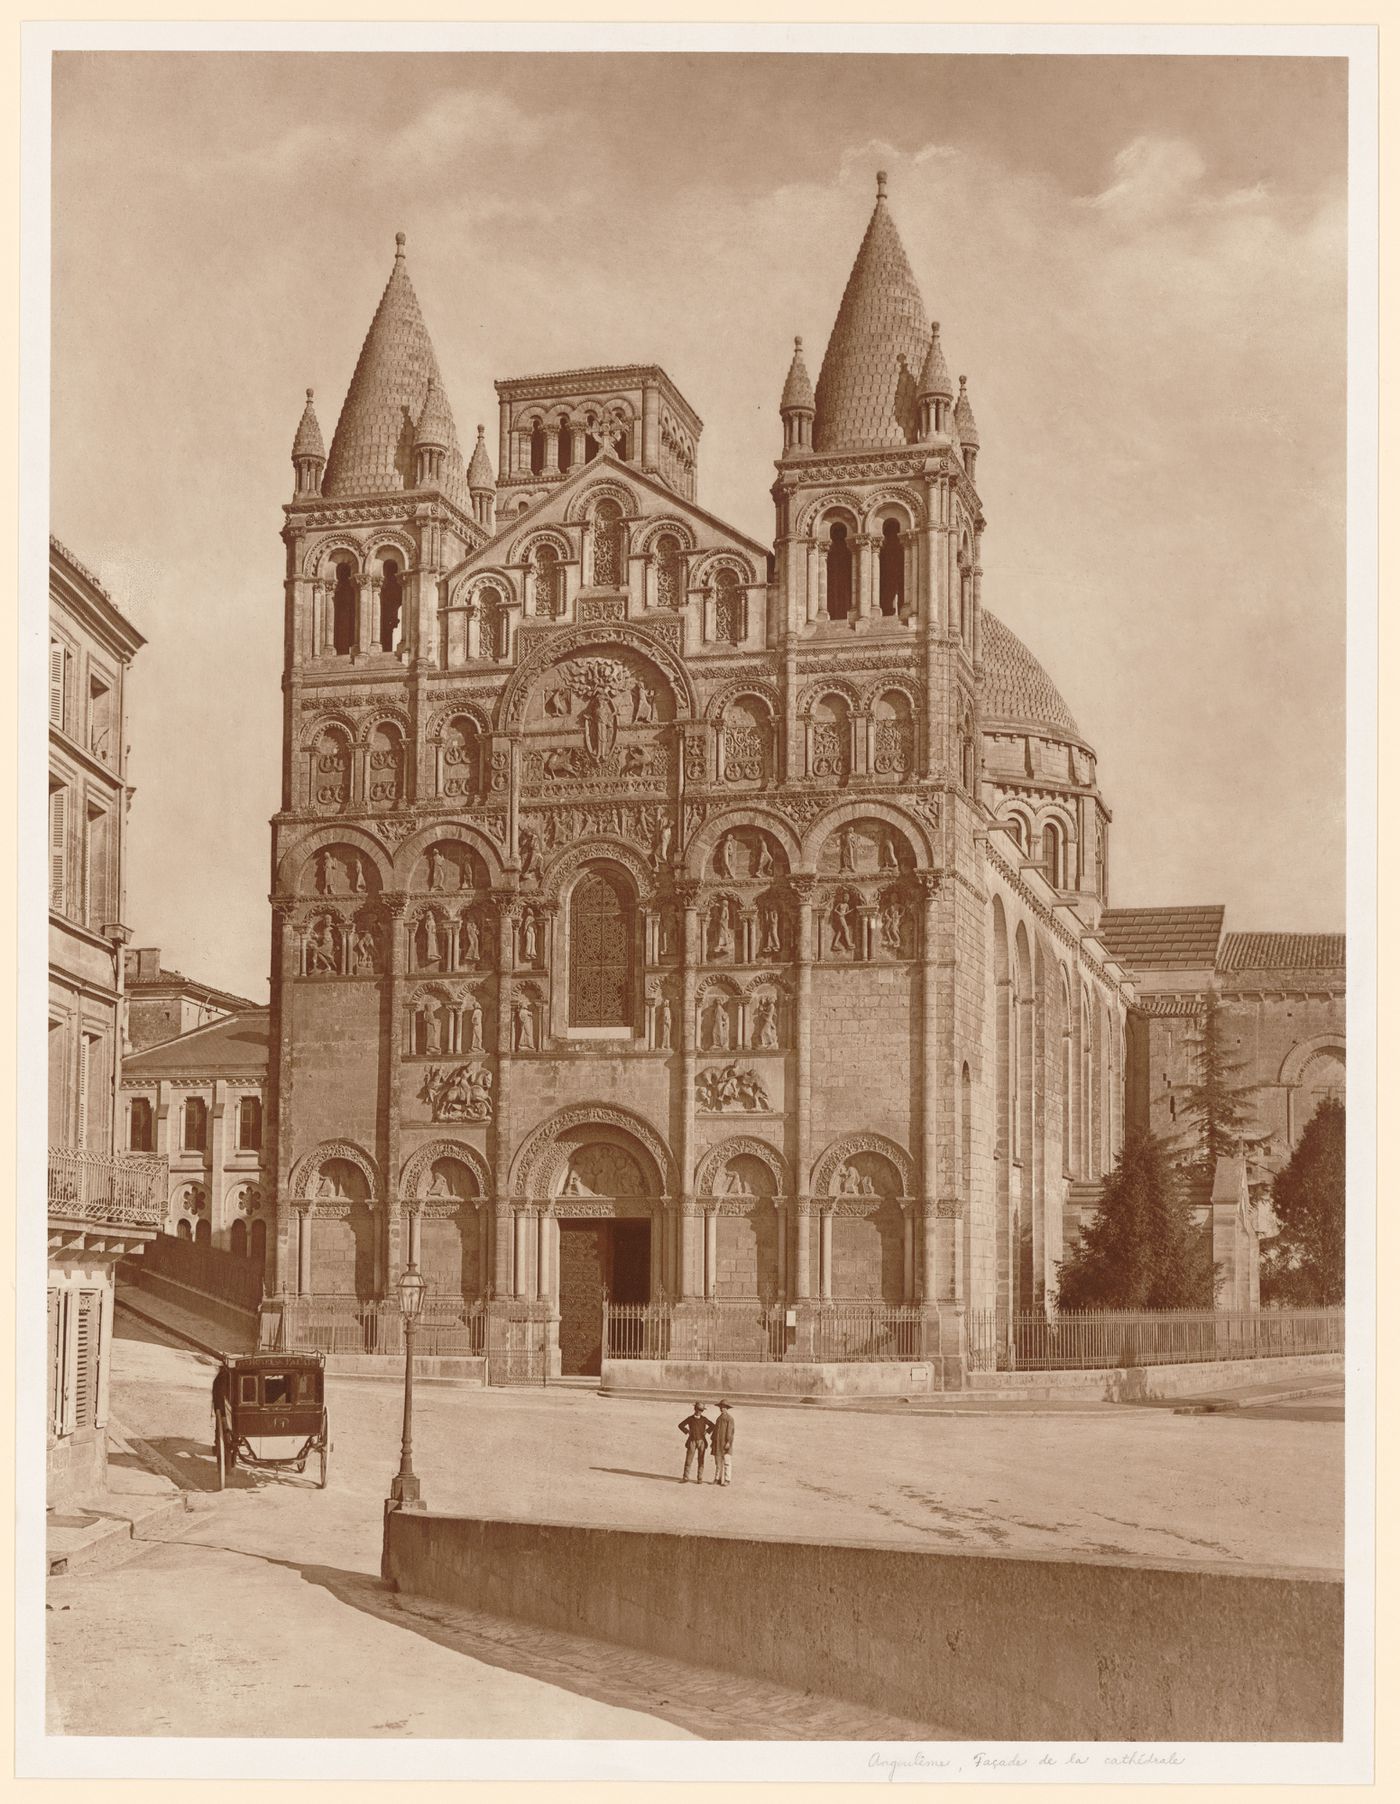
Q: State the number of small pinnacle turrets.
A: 6